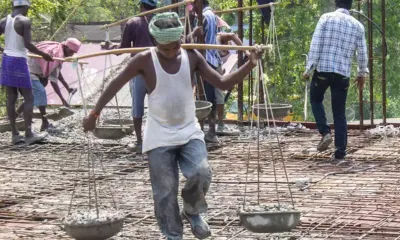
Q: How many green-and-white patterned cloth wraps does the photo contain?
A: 1